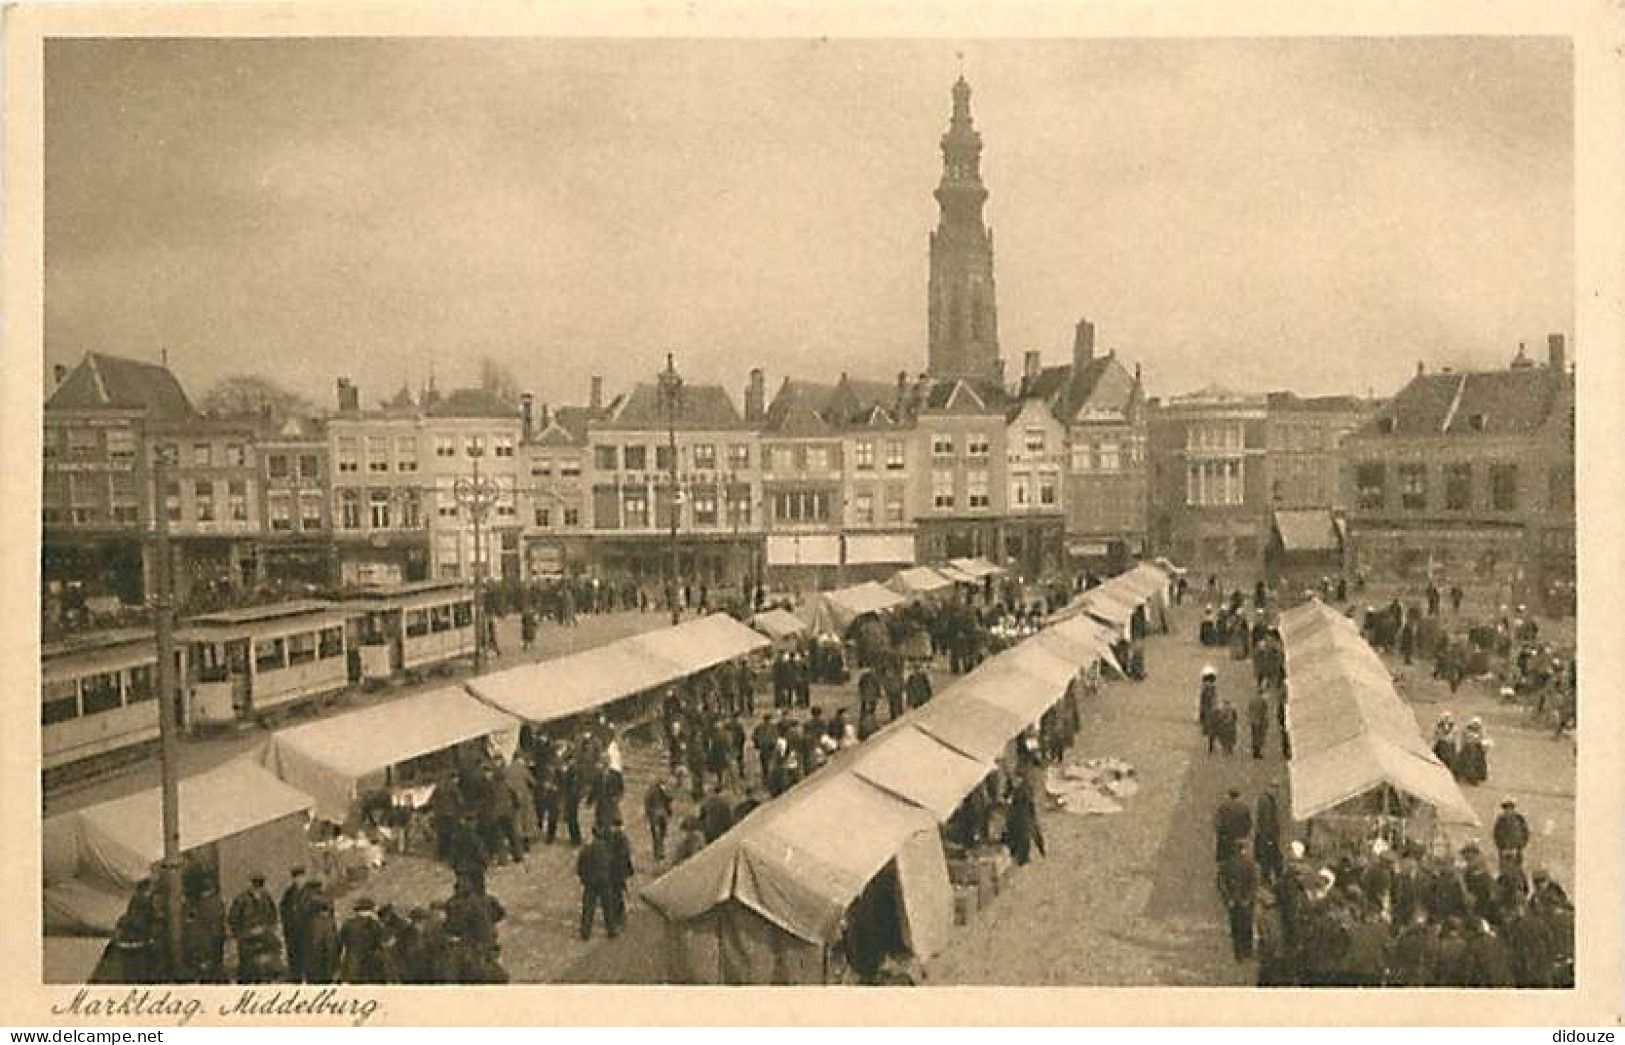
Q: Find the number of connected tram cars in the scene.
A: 3